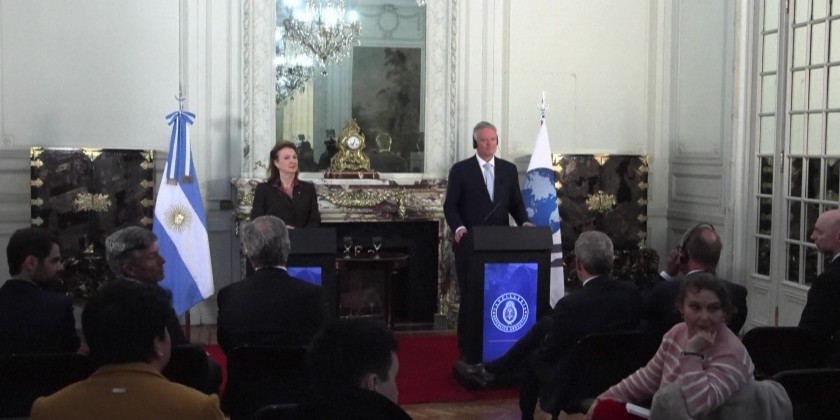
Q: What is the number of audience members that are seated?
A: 9